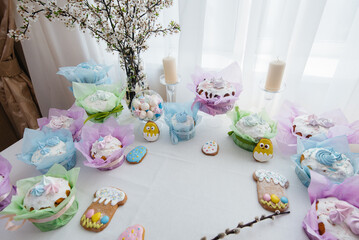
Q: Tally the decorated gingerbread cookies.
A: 7